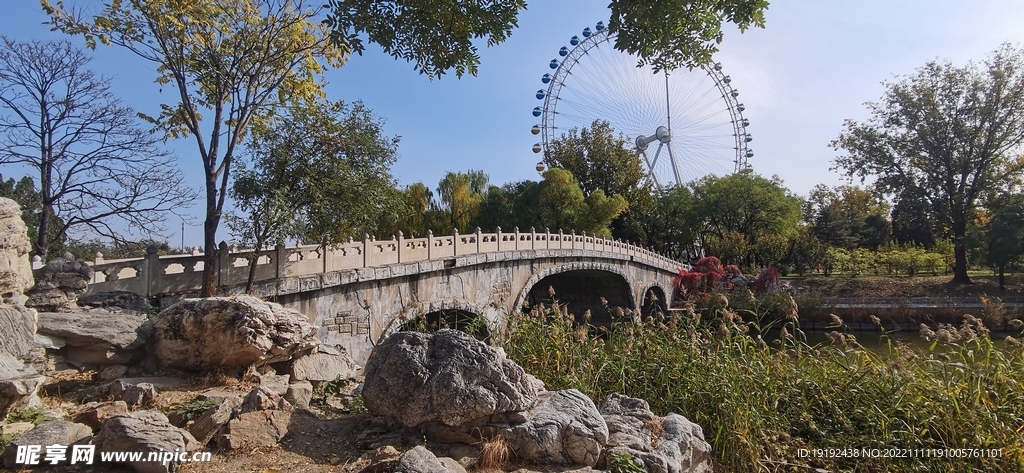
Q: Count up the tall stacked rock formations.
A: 1